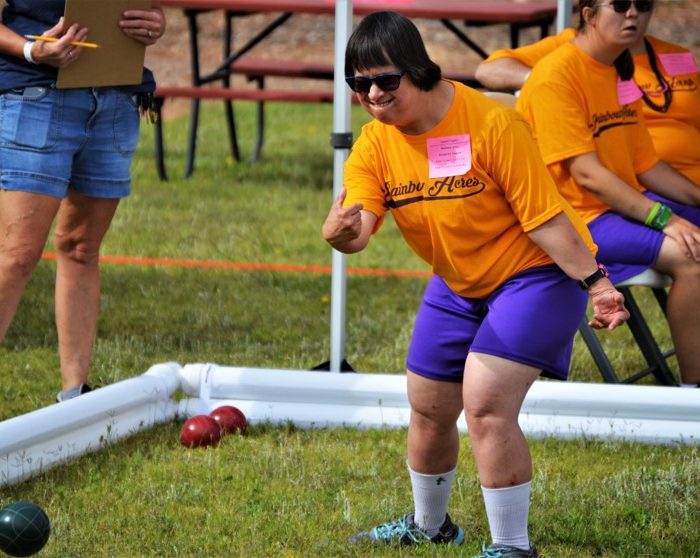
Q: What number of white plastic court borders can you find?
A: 2